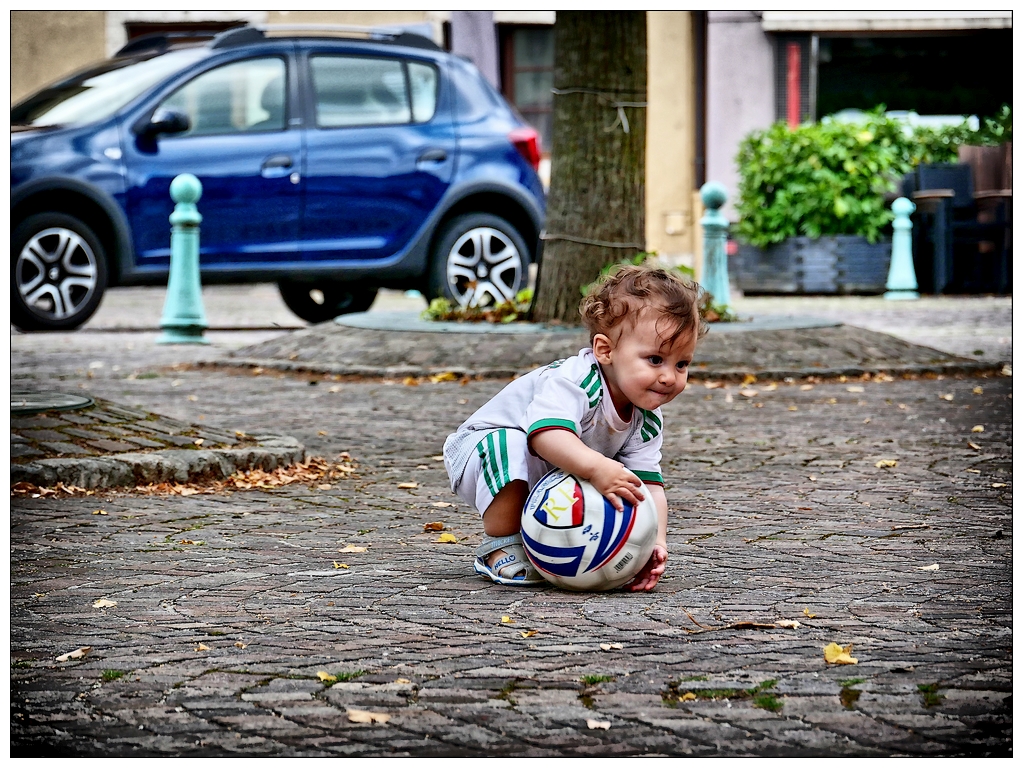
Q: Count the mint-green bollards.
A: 3